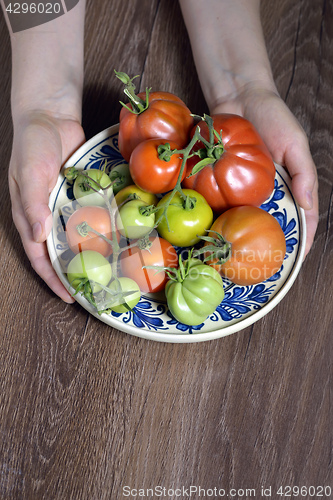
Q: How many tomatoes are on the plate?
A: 14